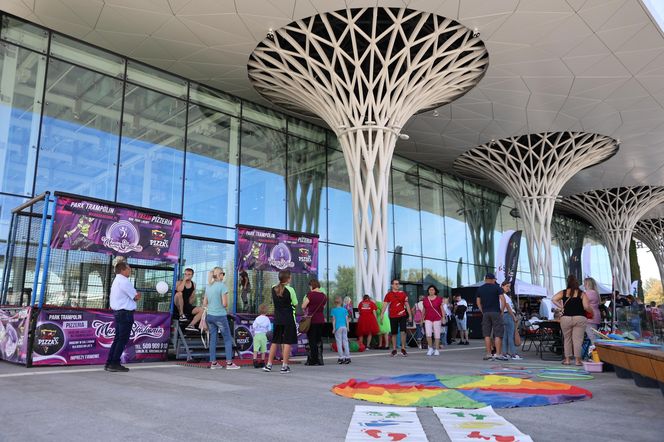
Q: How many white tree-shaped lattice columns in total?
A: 4